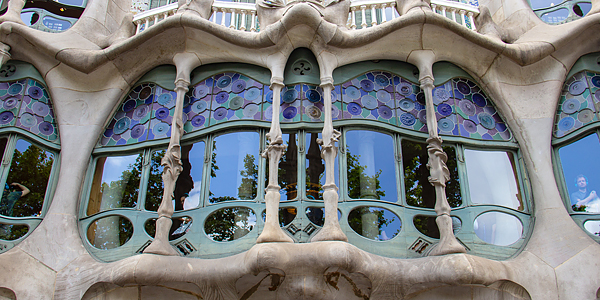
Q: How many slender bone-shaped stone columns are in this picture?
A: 4